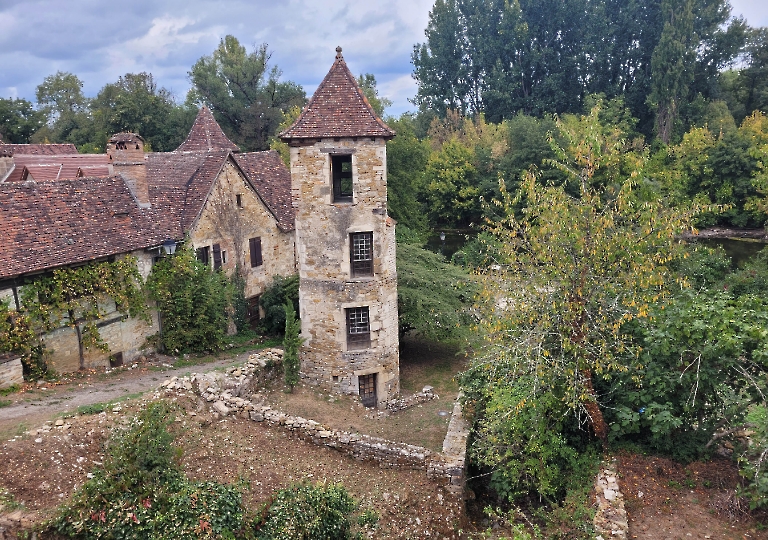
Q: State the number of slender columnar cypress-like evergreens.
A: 1